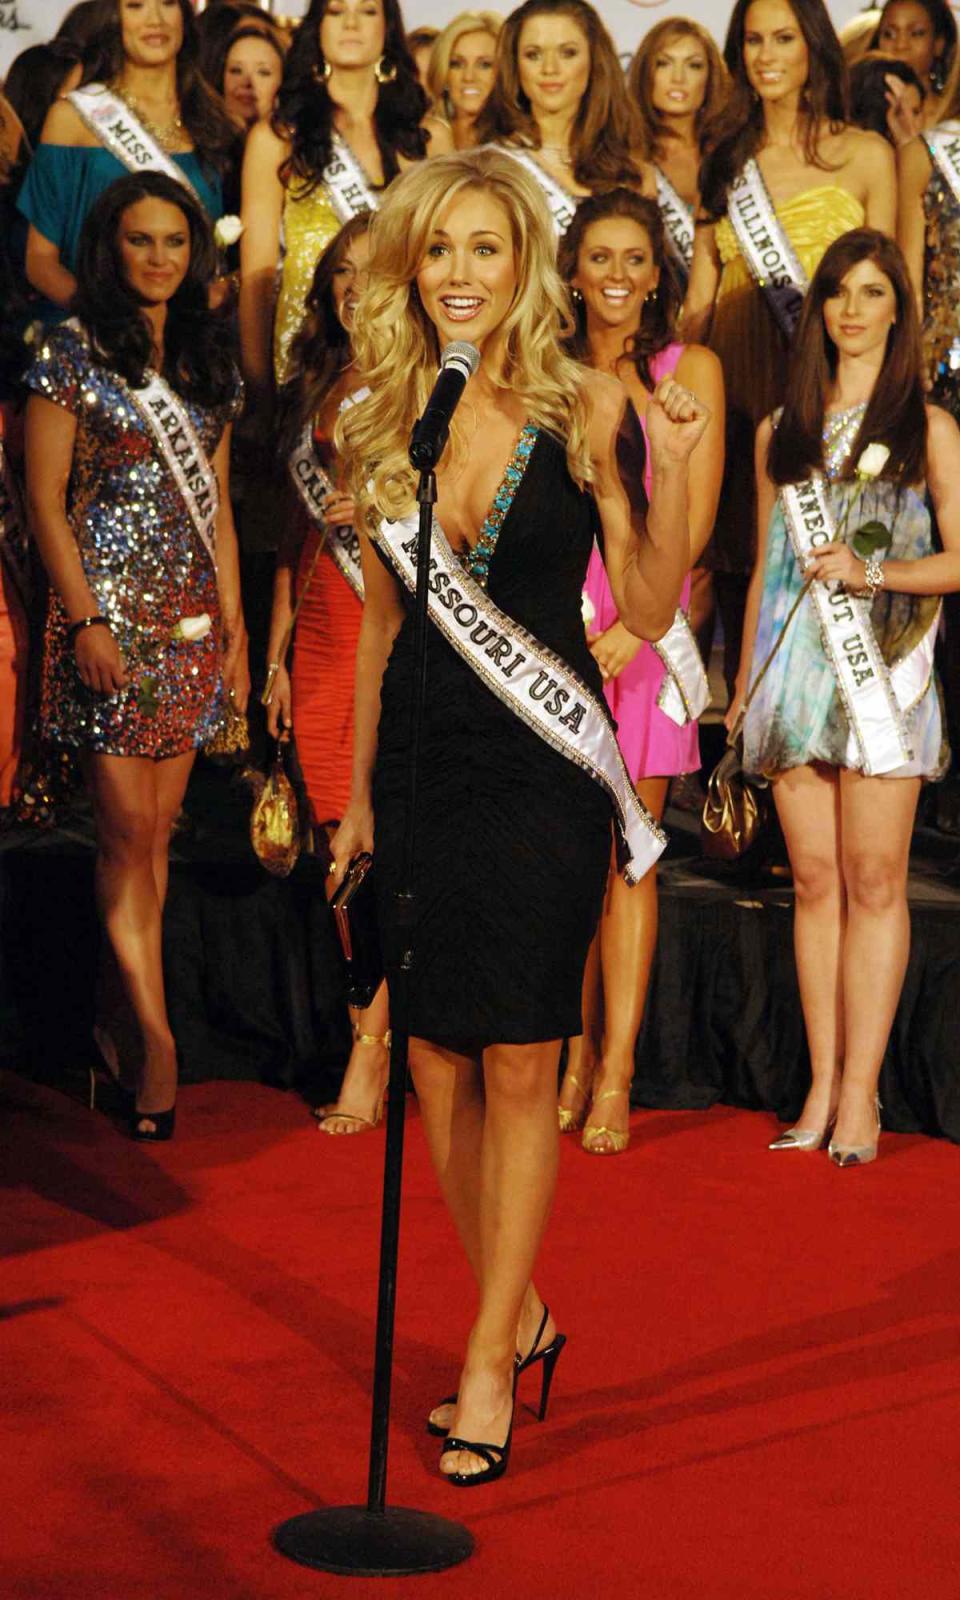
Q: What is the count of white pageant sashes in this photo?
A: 11